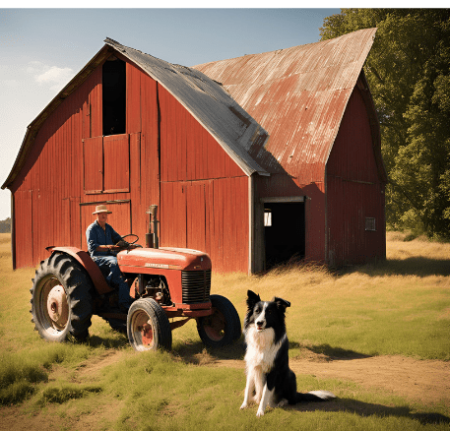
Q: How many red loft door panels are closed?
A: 2